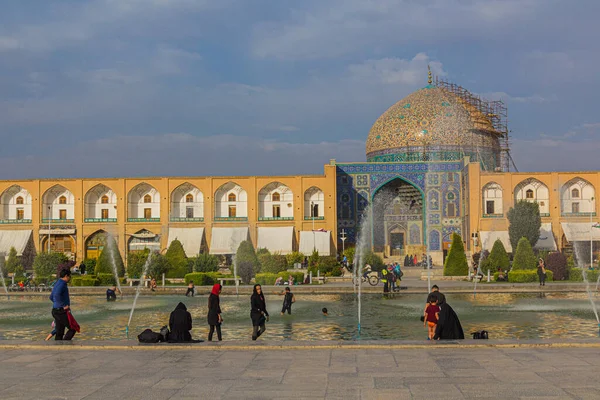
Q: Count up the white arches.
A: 11